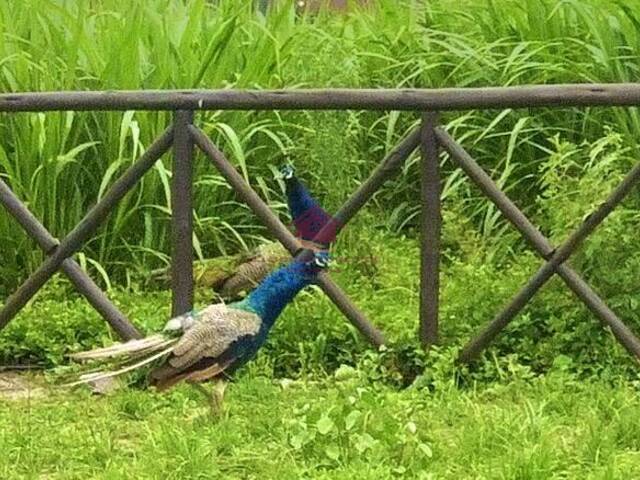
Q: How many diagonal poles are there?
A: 6